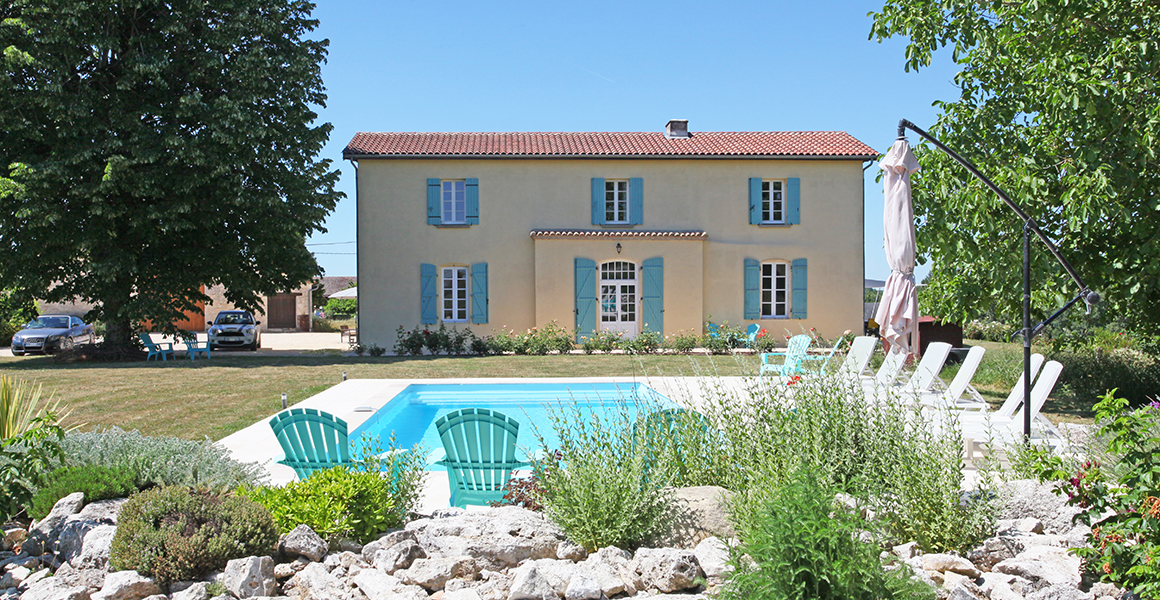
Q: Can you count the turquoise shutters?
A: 12